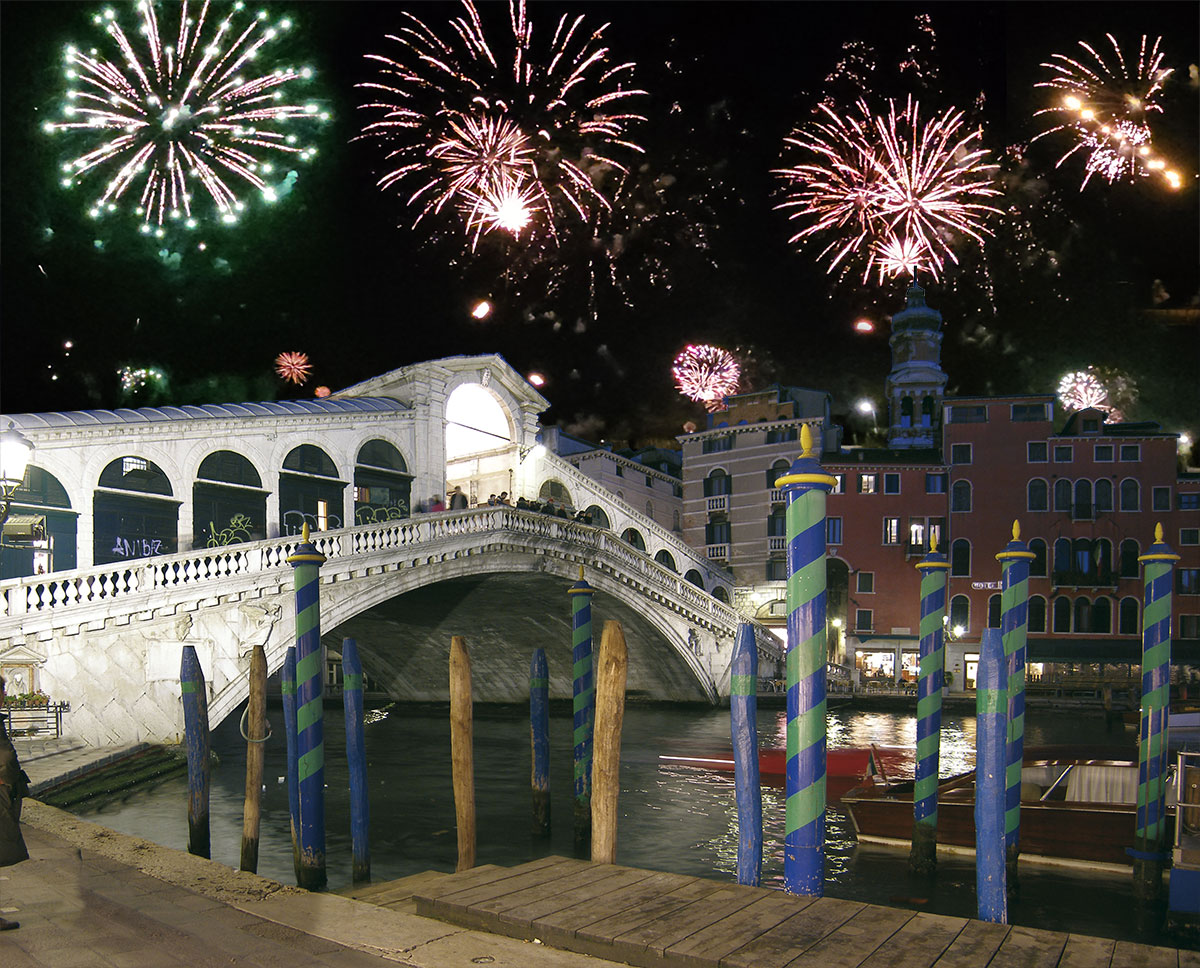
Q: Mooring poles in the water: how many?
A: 15